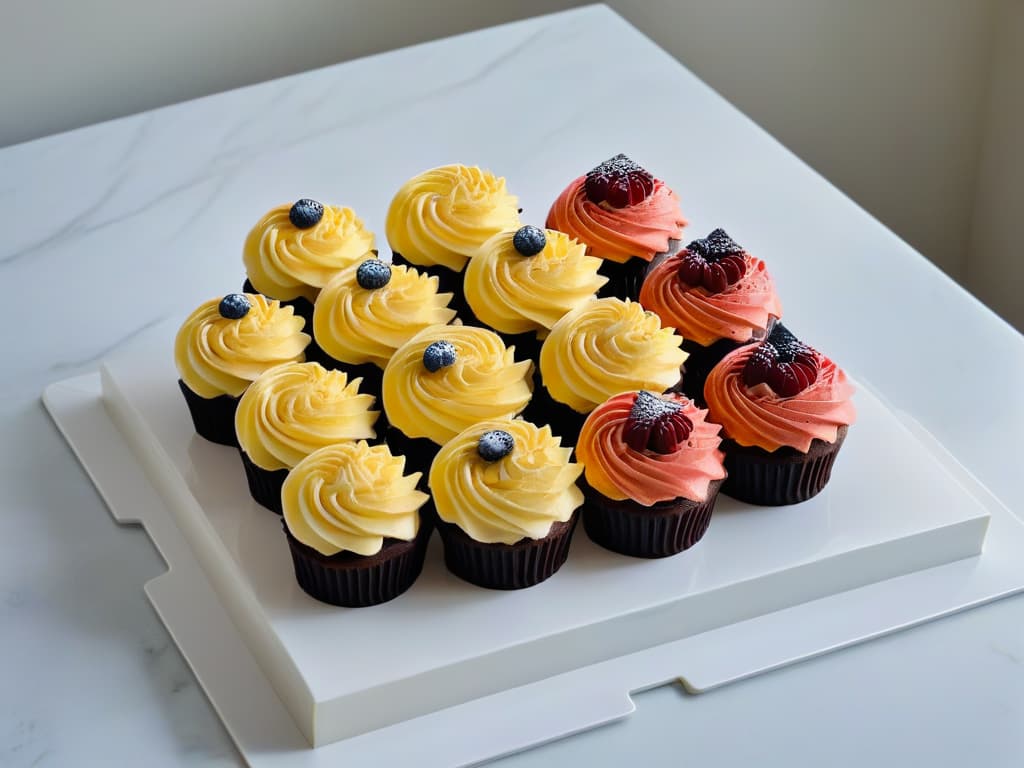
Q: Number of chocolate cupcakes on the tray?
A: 14